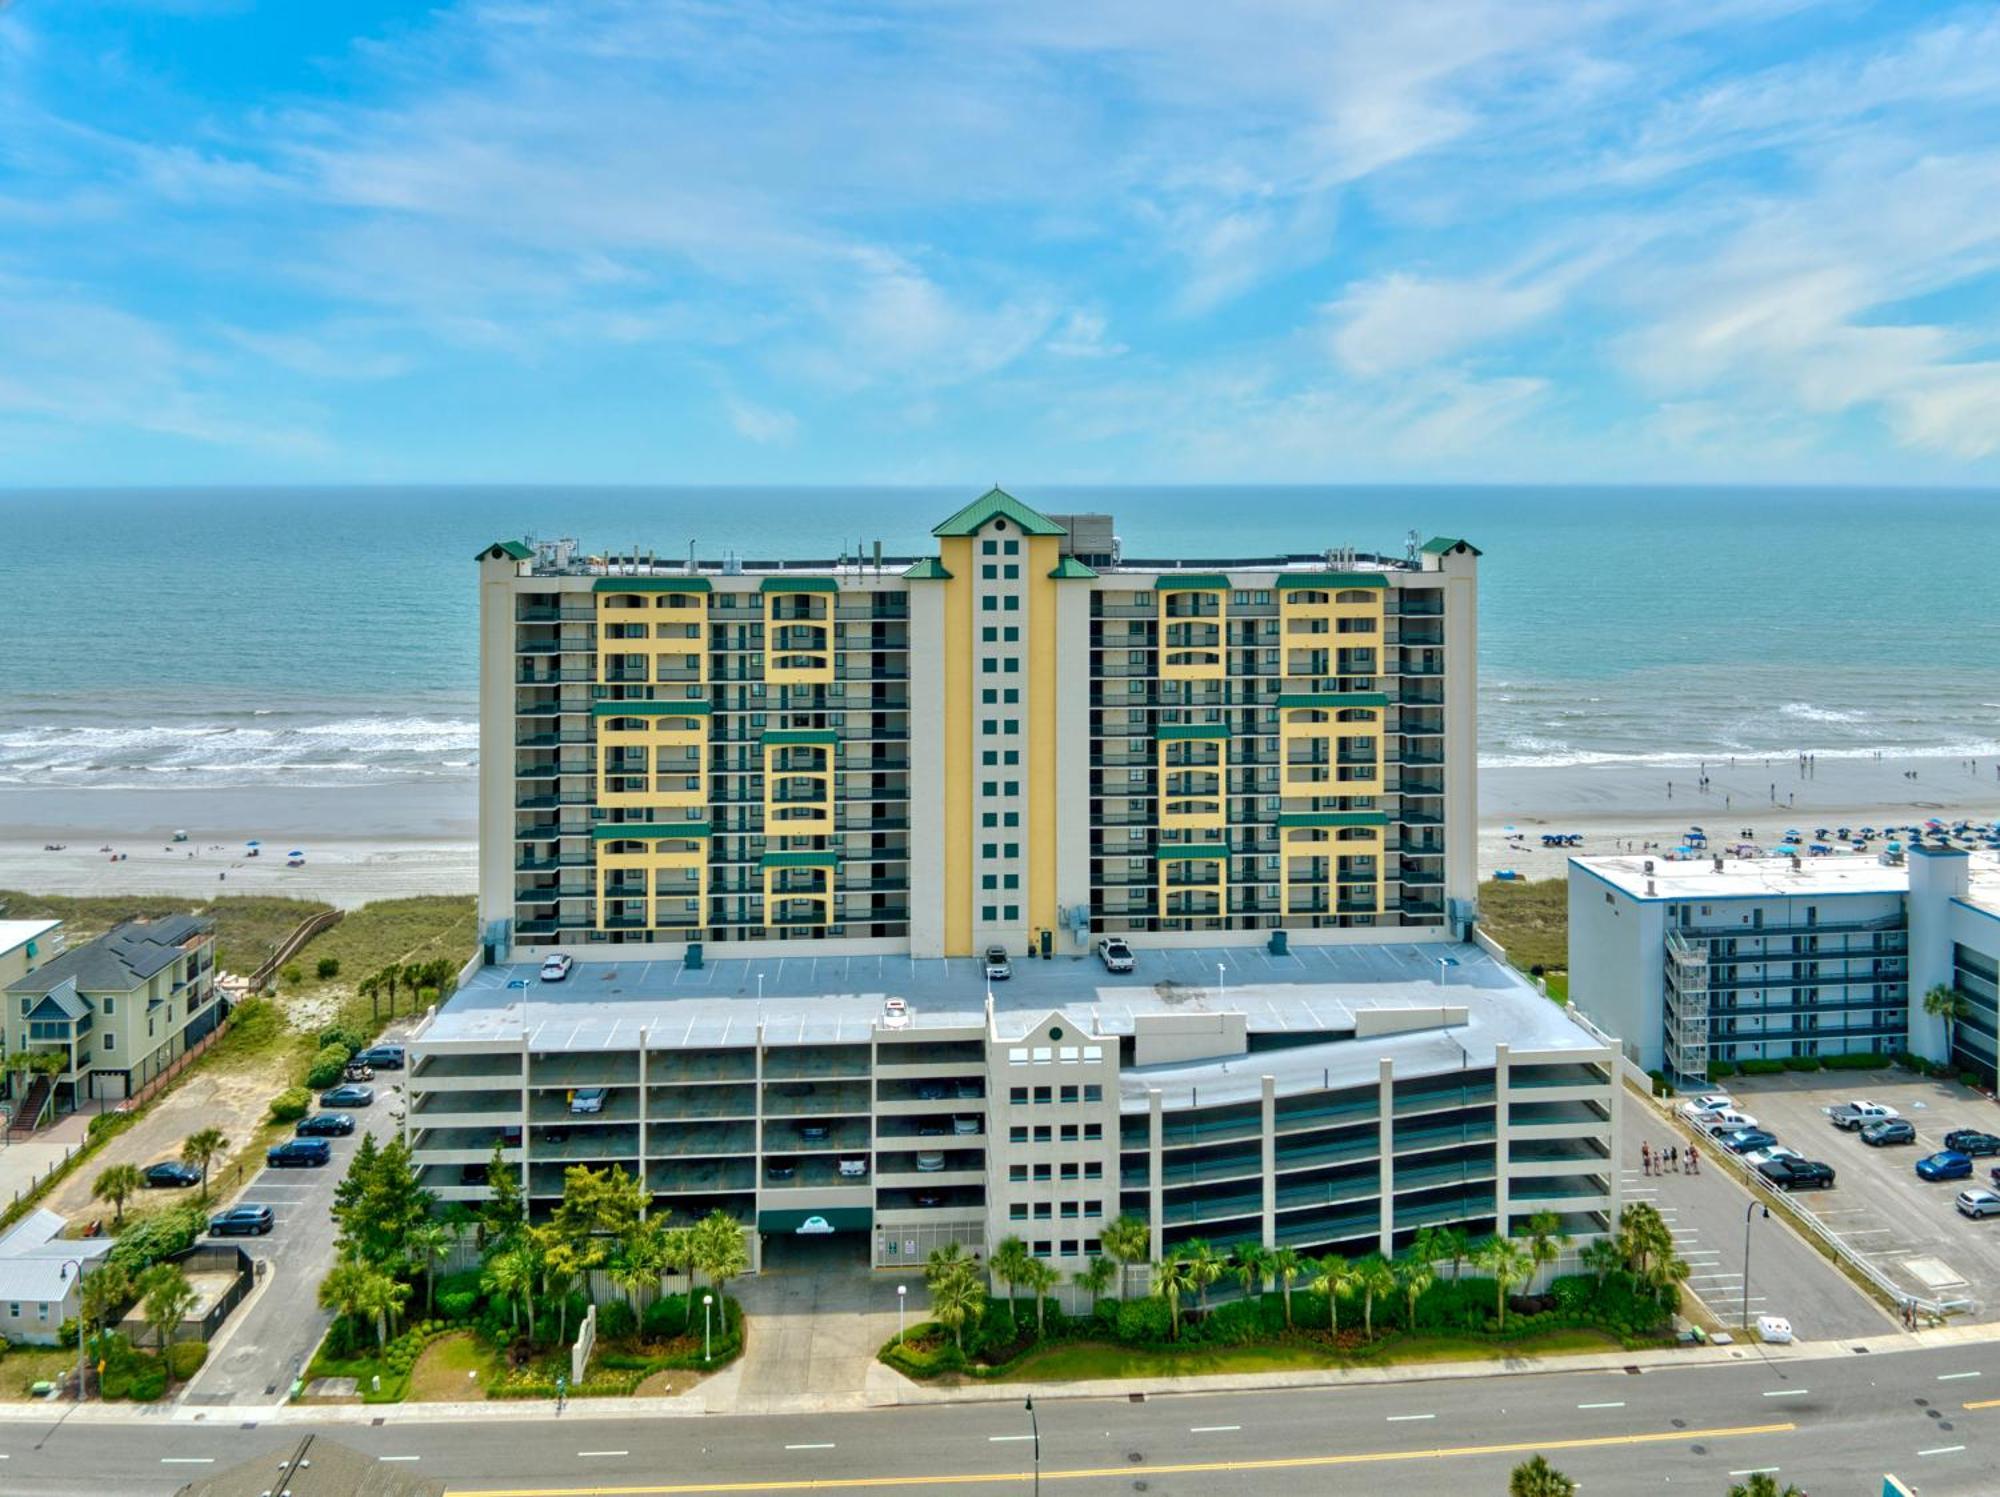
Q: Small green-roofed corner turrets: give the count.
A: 2